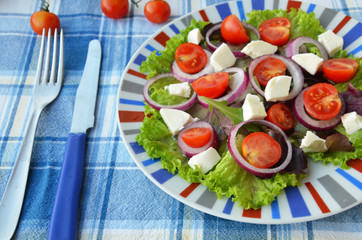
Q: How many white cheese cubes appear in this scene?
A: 12